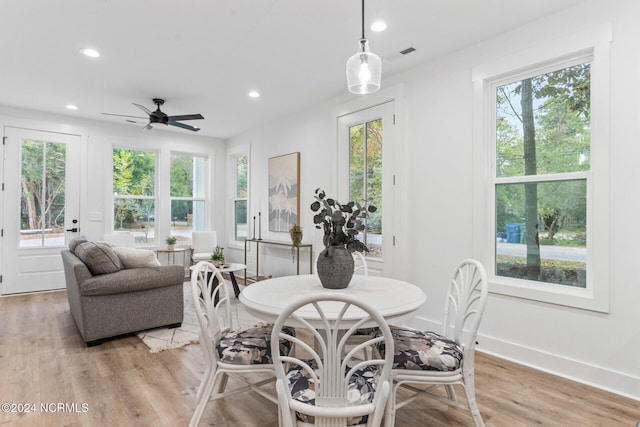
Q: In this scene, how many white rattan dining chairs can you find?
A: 4